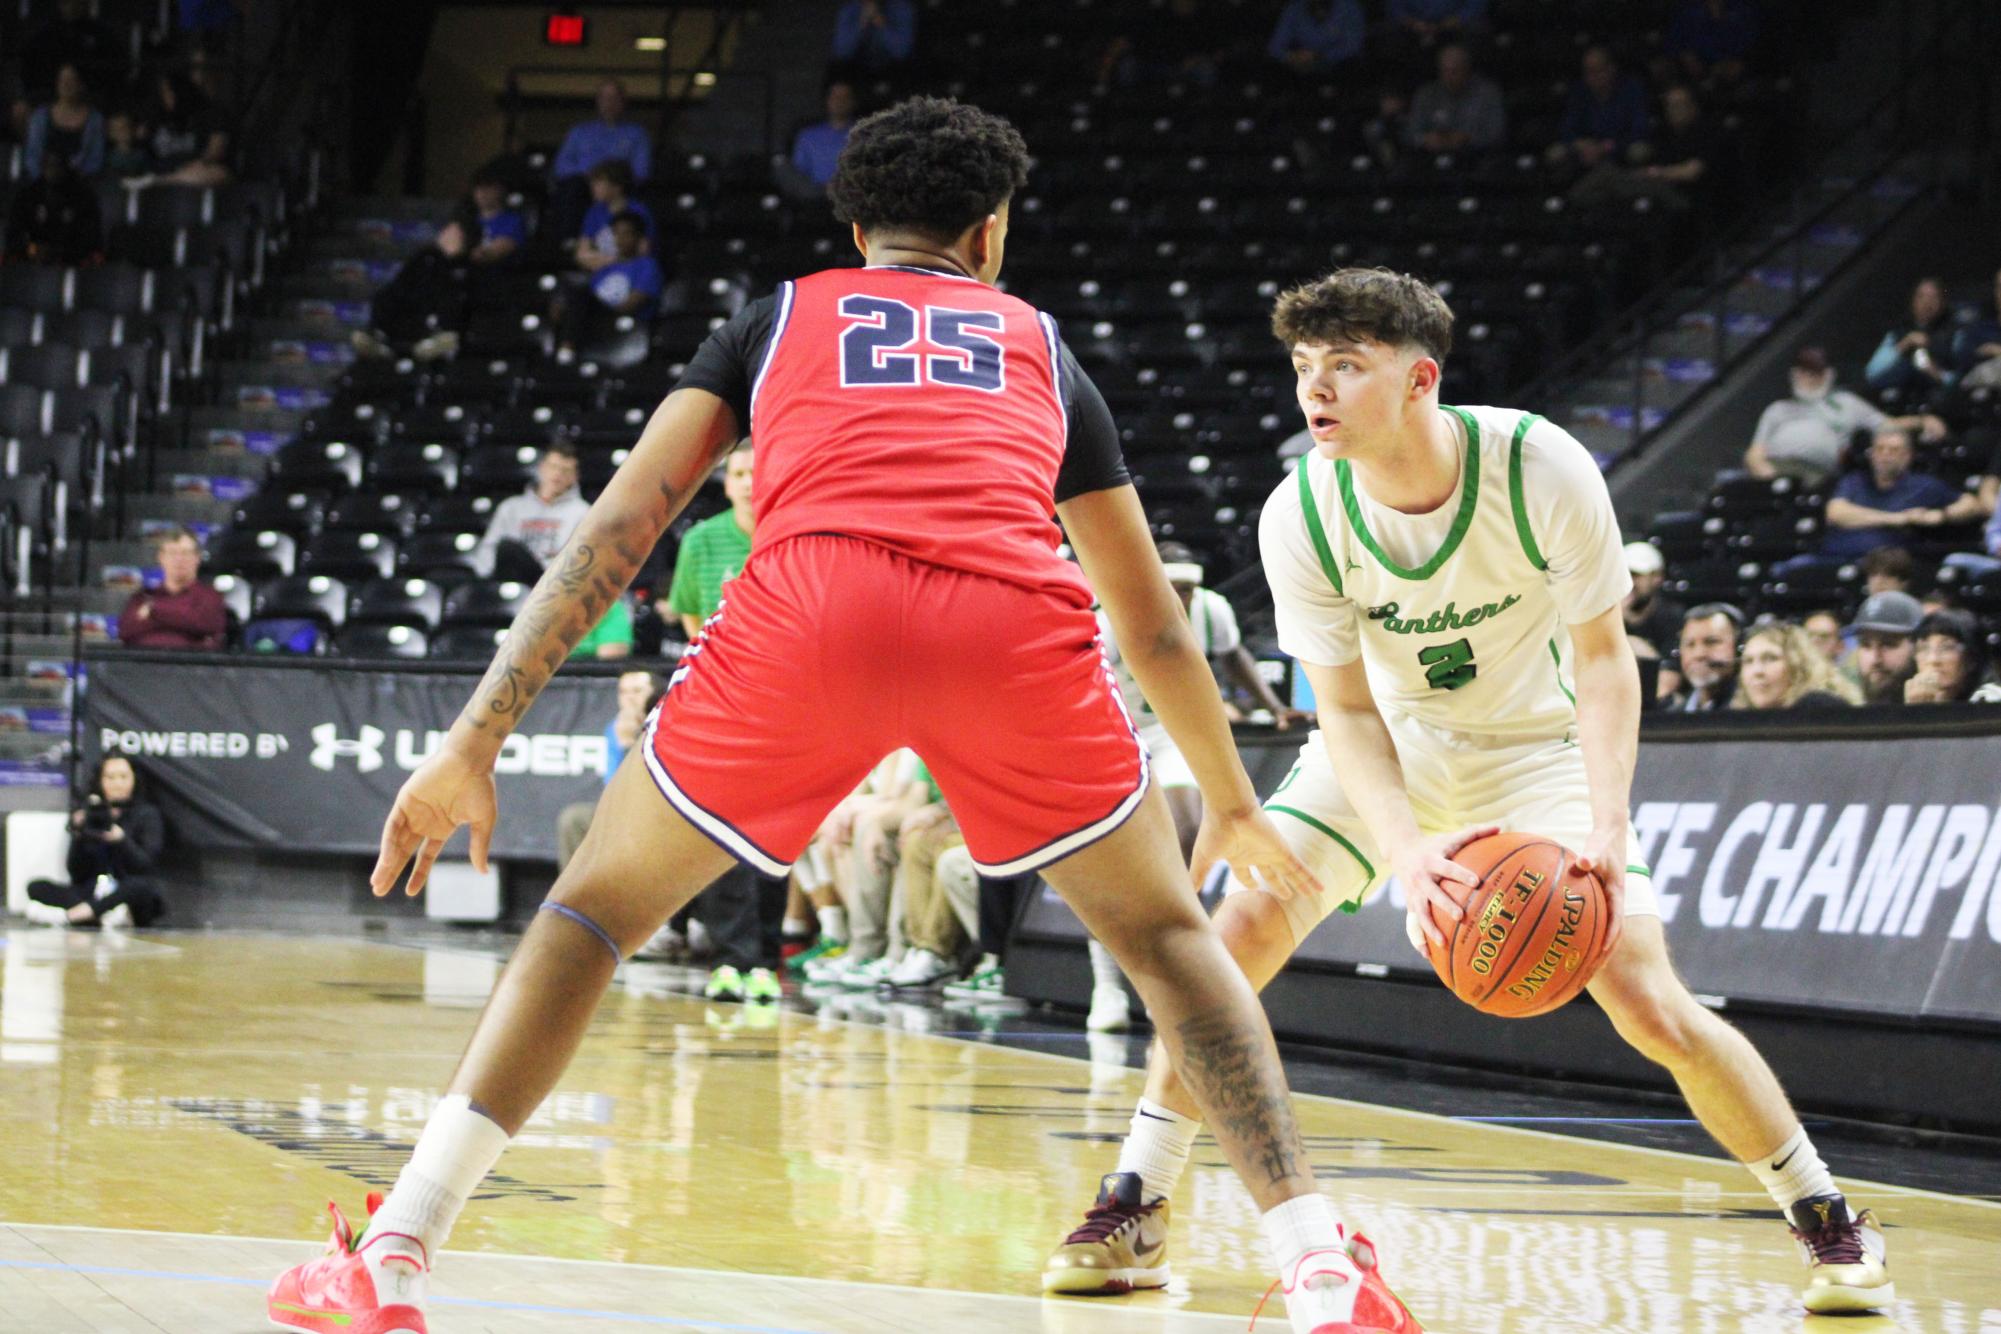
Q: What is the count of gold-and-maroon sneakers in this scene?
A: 2